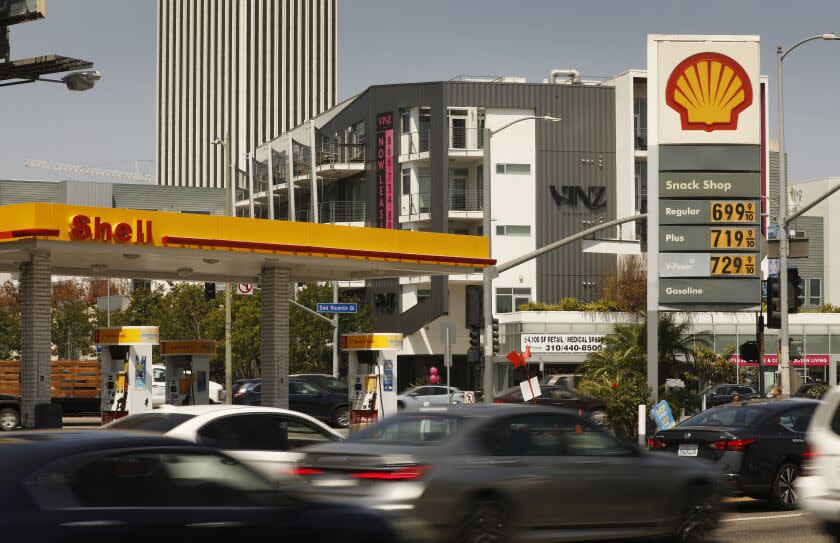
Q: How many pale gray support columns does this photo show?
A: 2